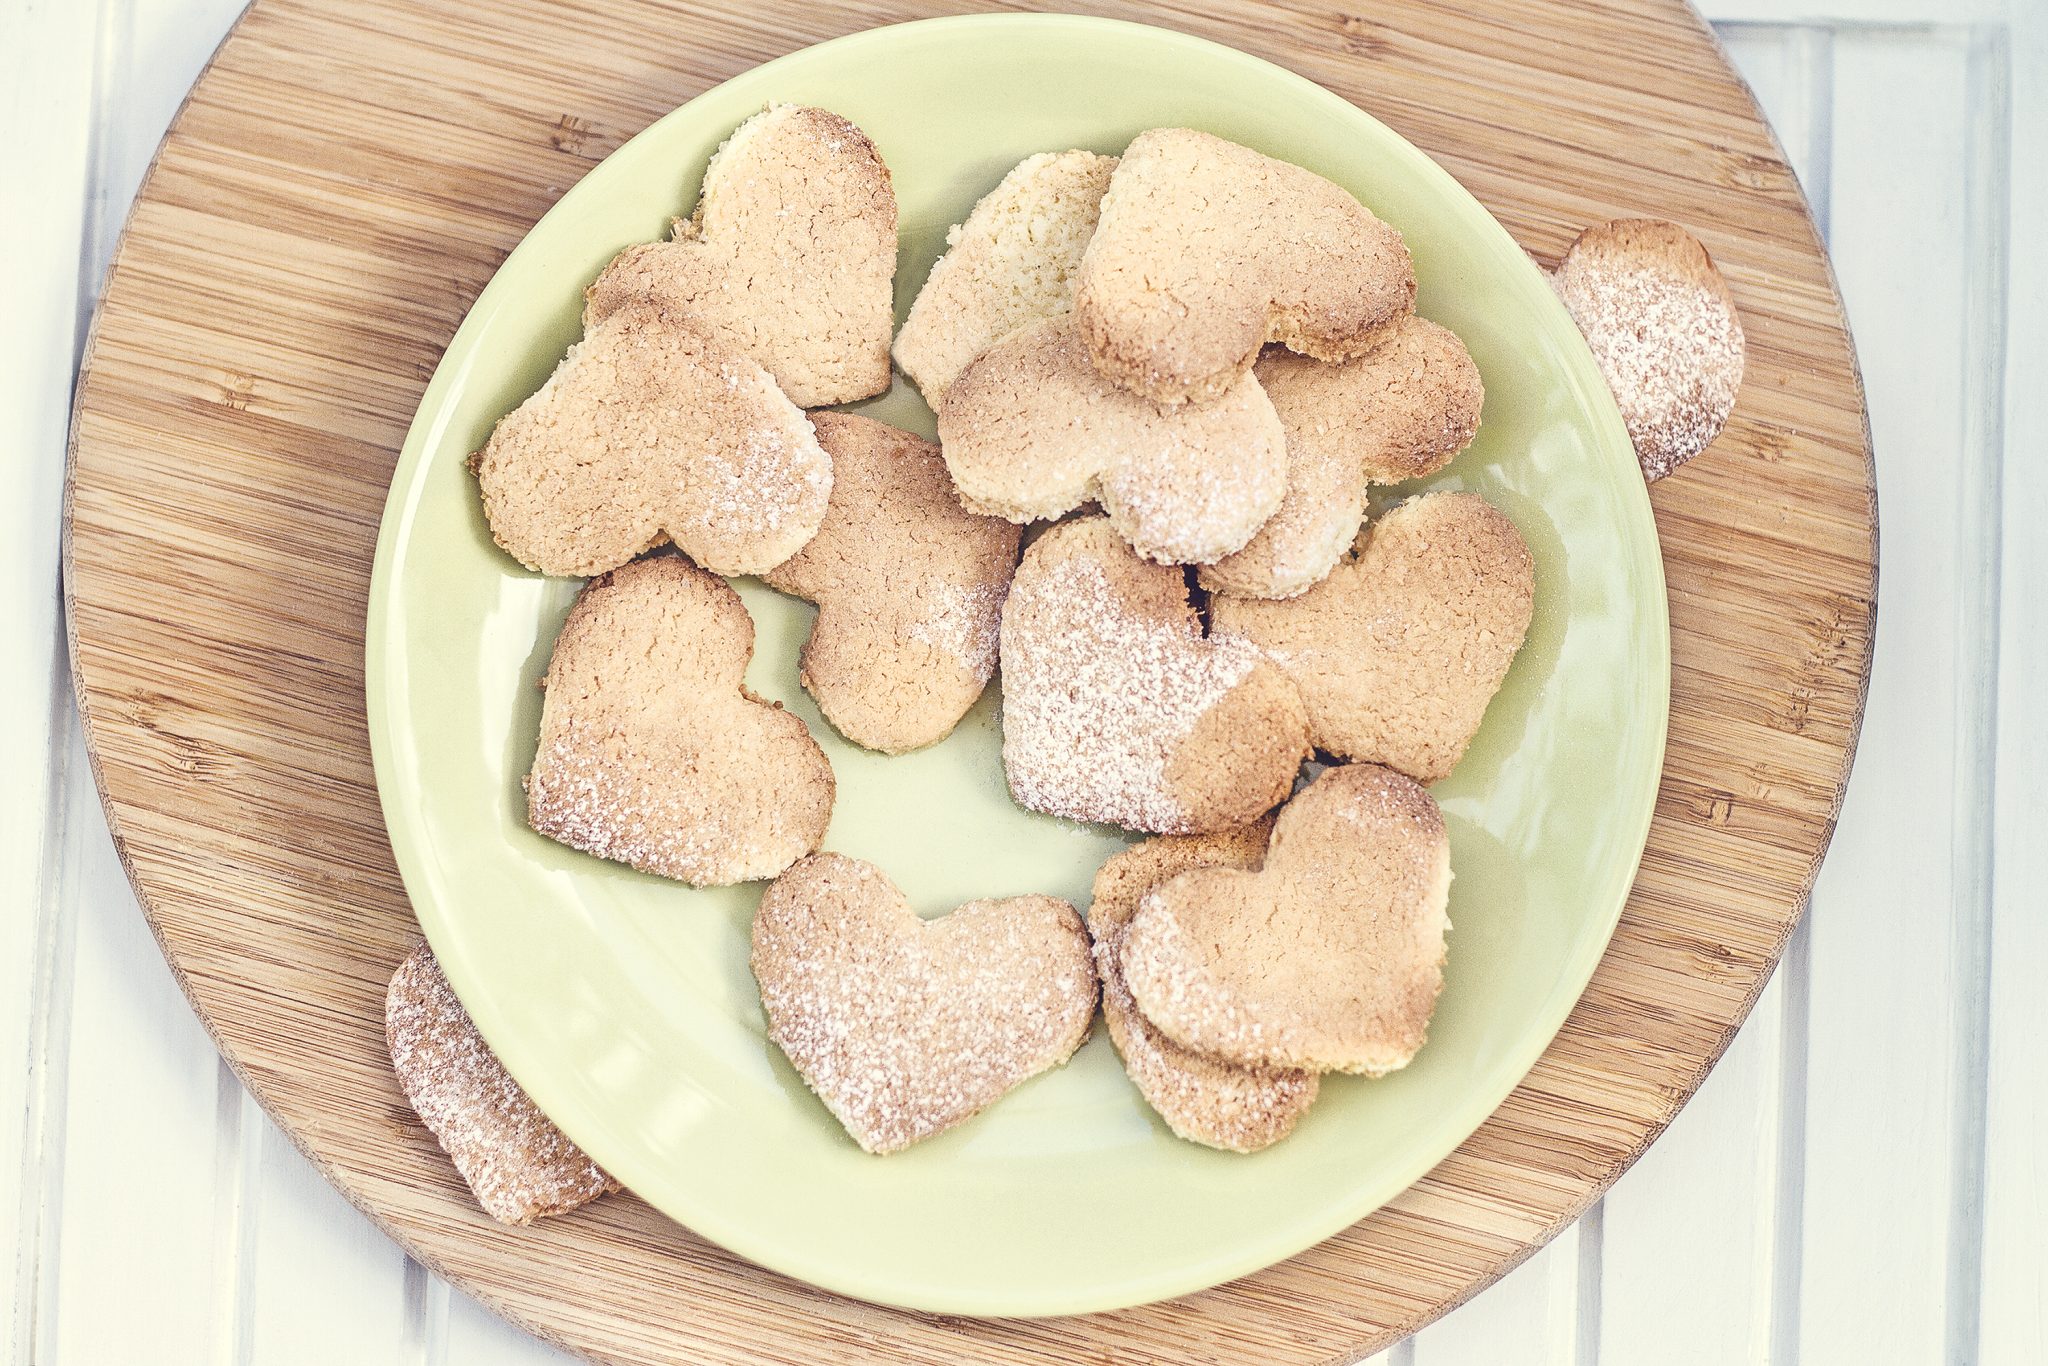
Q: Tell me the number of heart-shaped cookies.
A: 15